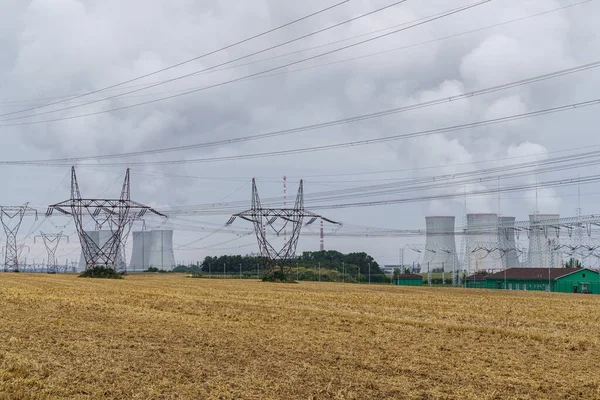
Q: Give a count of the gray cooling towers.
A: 8